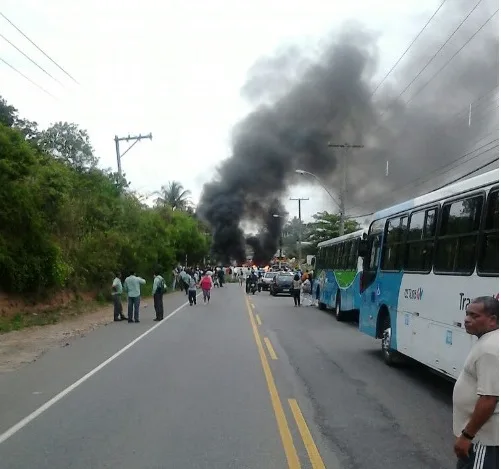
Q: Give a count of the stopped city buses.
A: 2